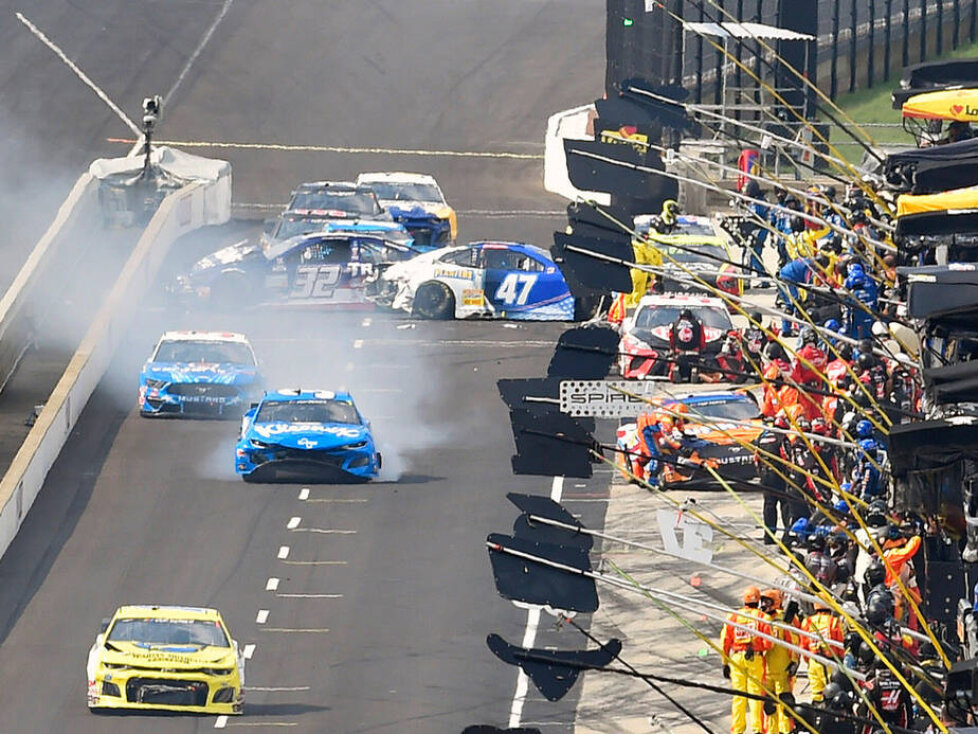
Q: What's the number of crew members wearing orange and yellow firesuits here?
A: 3